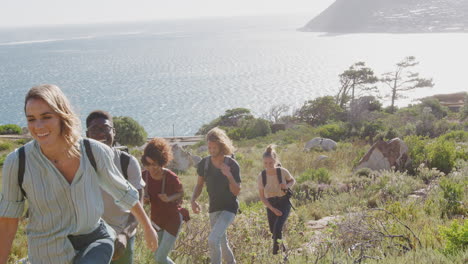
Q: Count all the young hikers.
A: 5